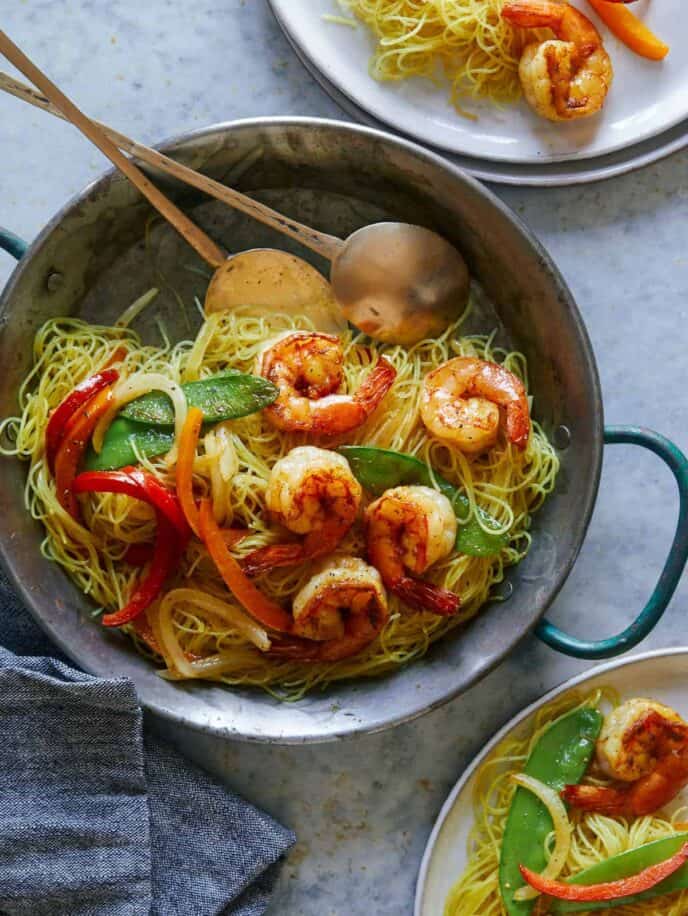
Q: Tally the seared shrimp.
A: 7